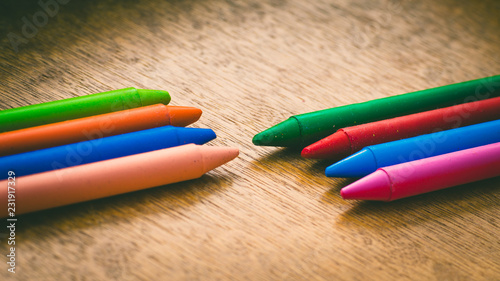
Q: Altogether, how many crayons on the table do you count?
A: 8